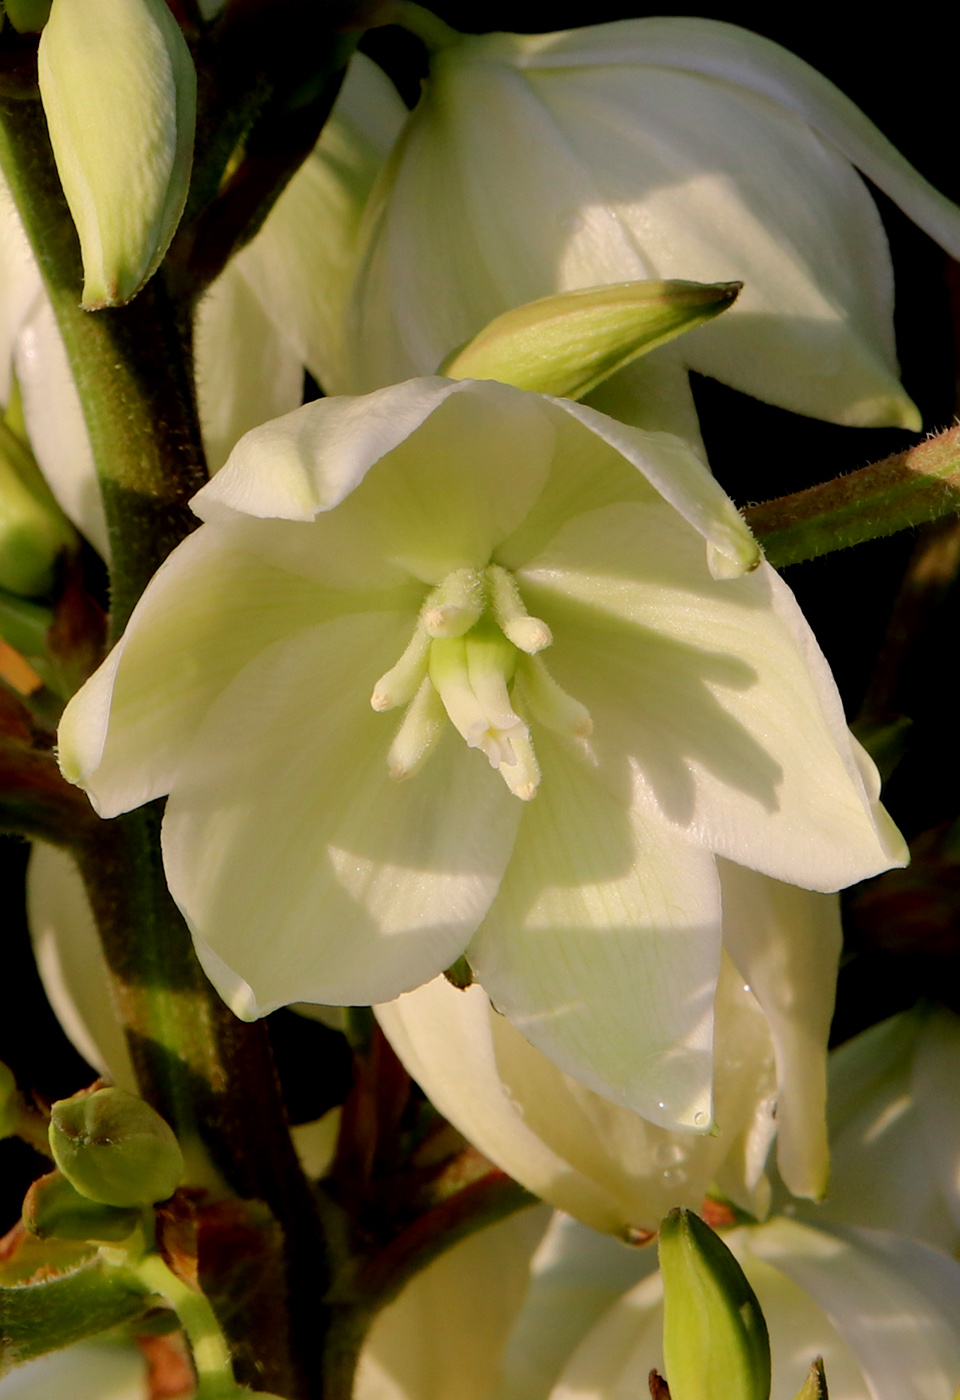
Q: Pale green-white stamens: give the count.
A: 6